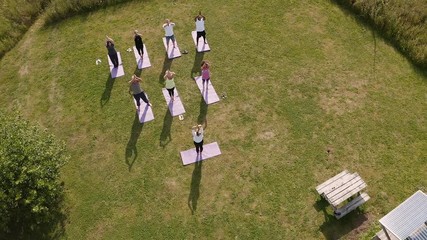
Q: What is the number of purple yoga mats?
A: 8